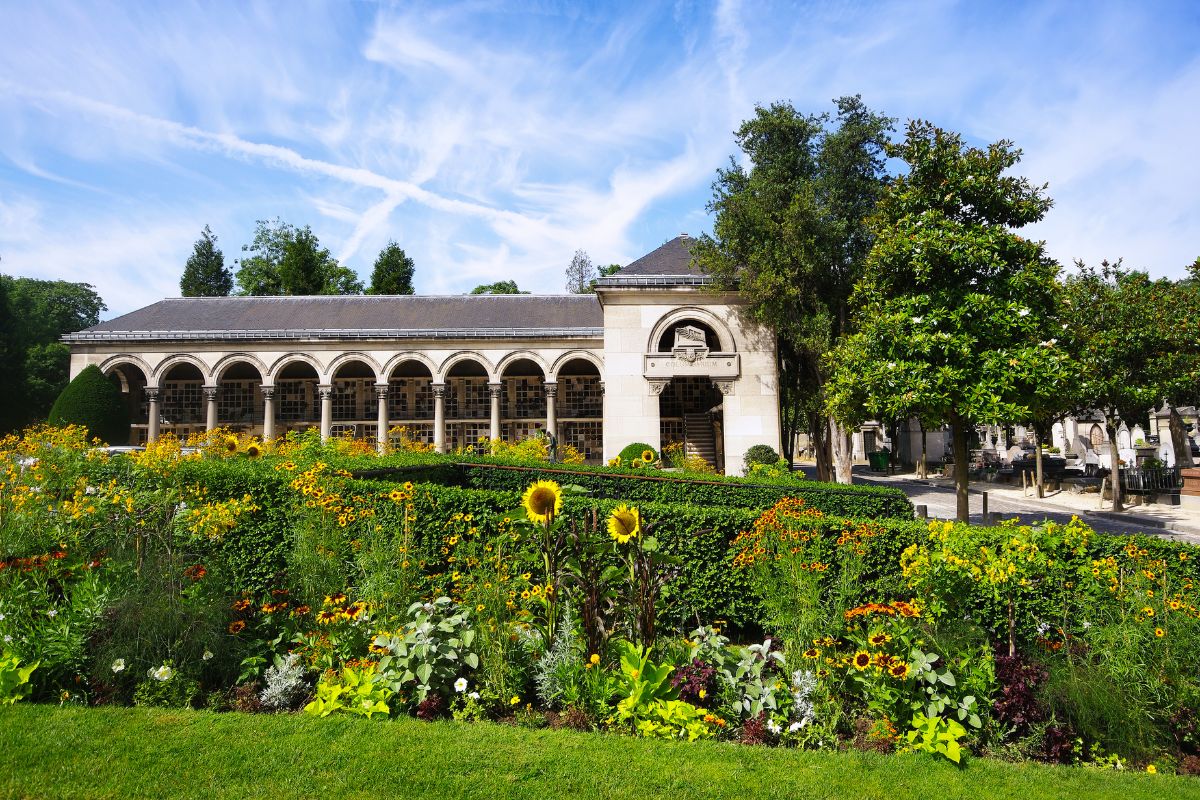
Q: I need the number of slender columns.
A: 8